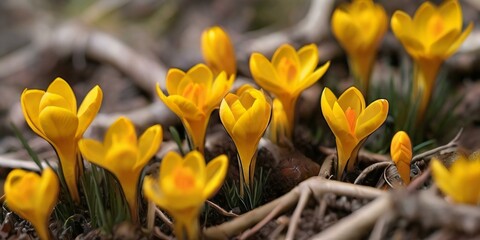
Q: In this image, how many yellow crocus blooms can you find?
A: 13